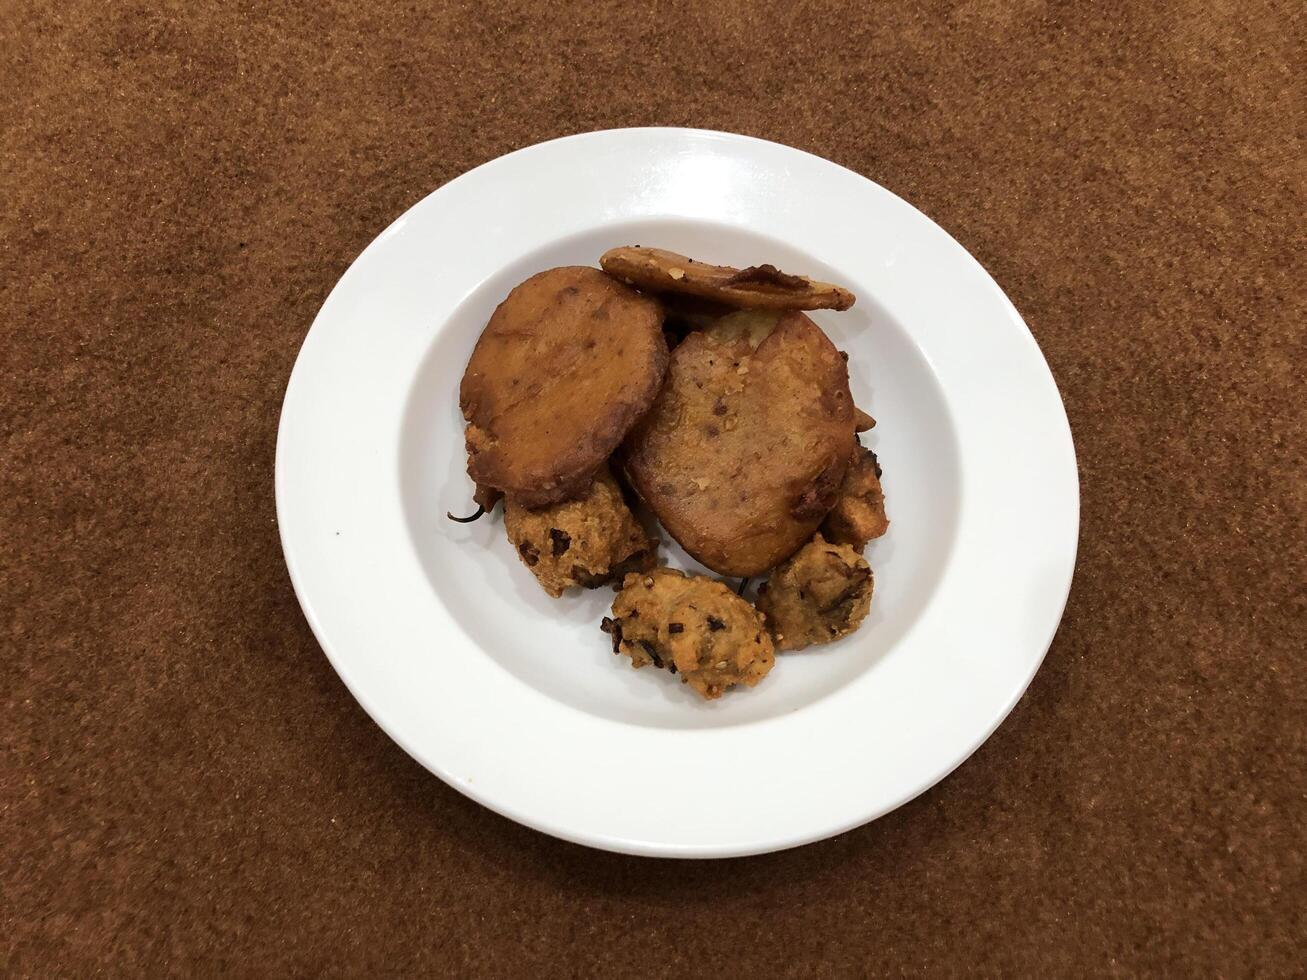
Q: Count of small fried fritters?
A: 4